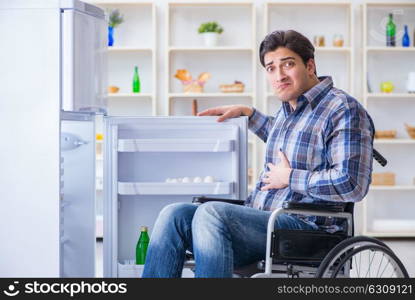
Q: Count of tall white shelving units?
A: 4